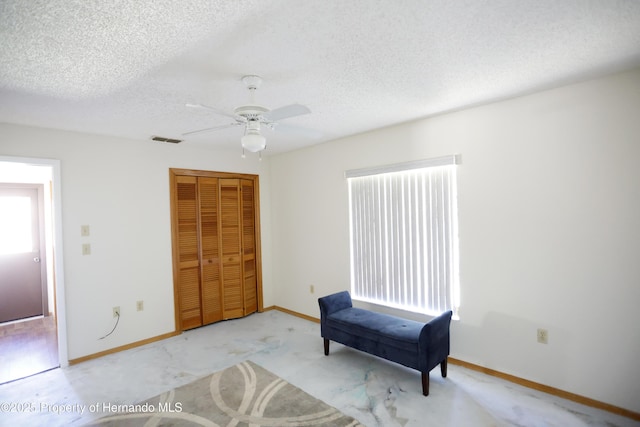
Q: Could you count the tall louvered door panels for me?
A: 4